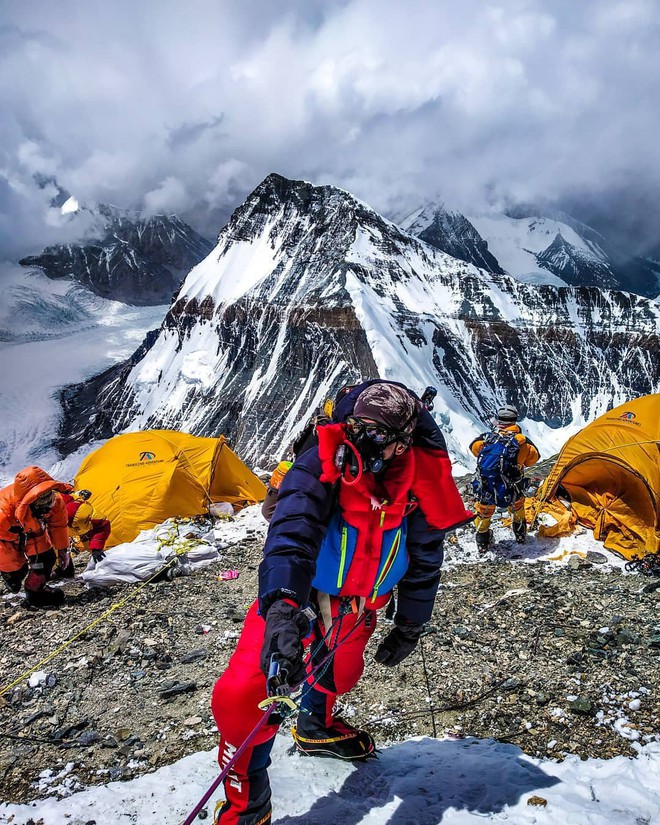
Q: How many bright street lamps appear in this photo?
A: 0